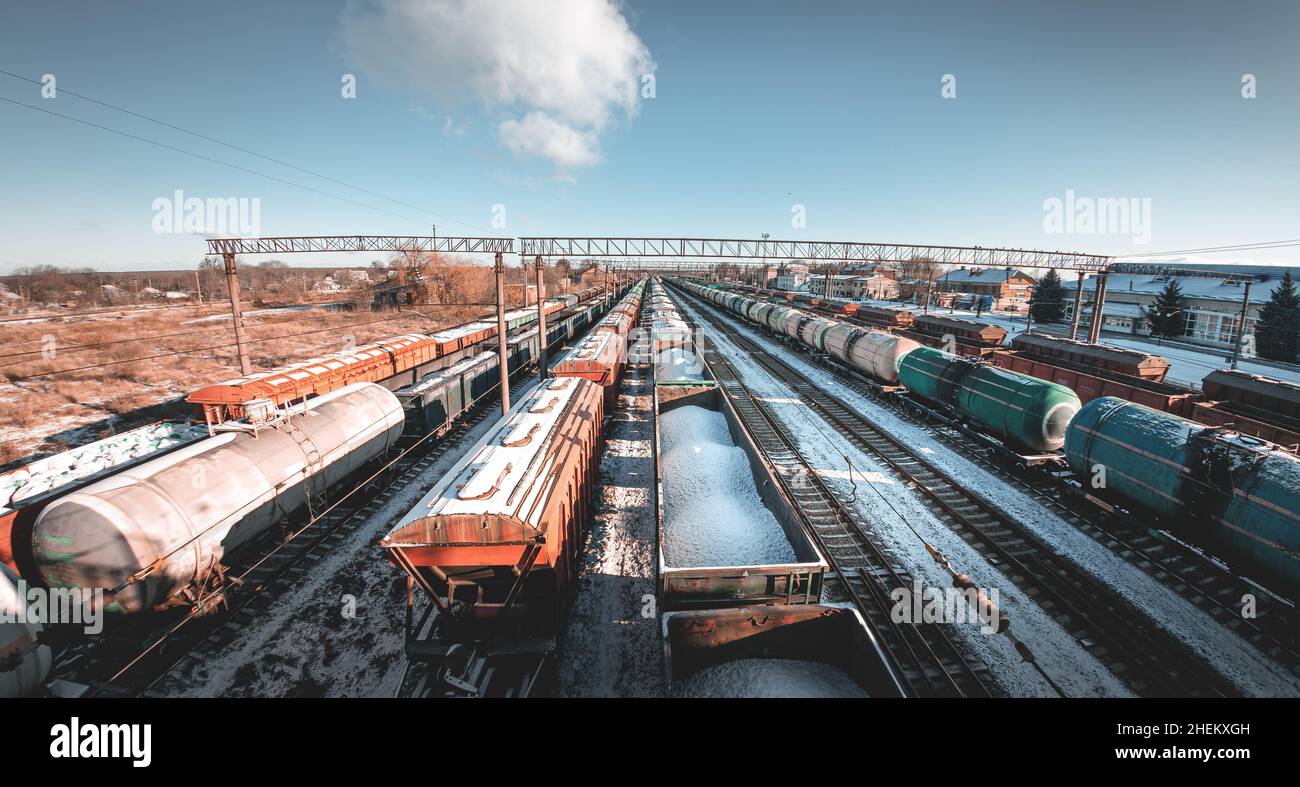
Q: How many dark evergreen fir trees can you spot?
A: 3